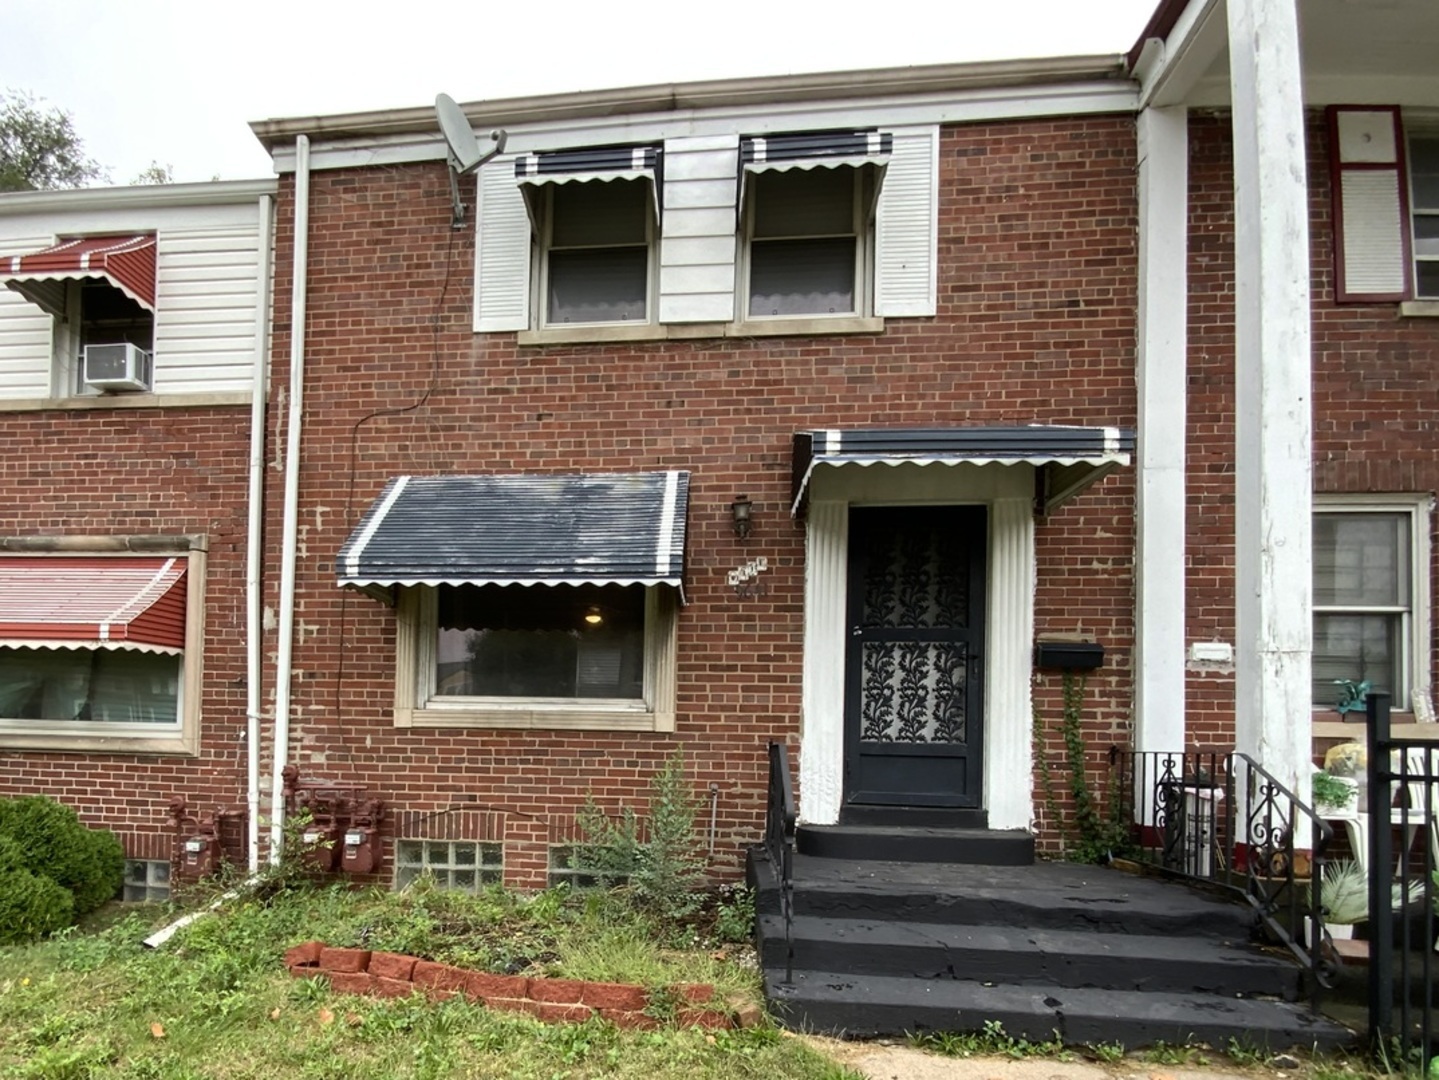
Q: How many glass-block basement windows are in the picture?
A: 3